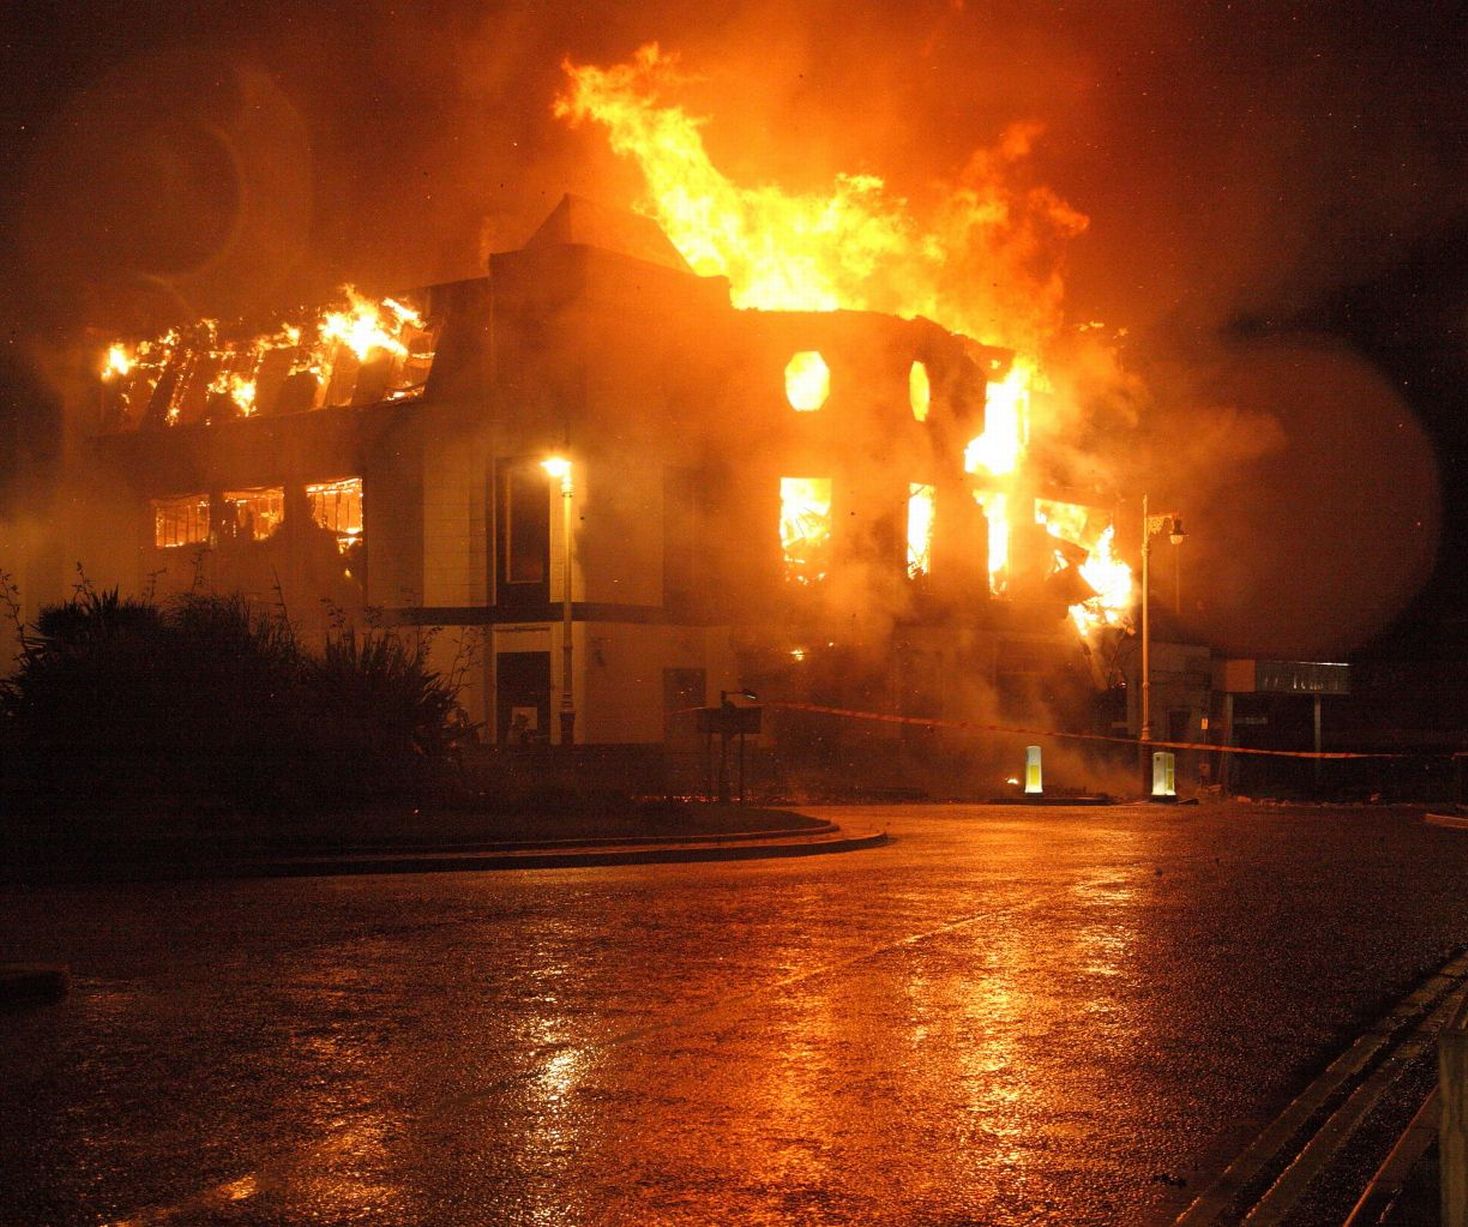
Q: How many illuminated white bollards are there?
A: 2